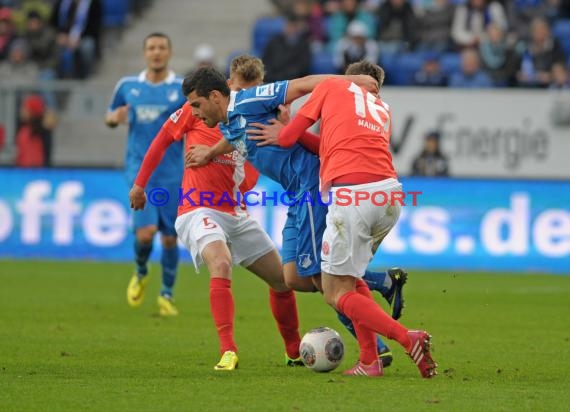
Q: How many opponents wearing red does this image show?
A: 2